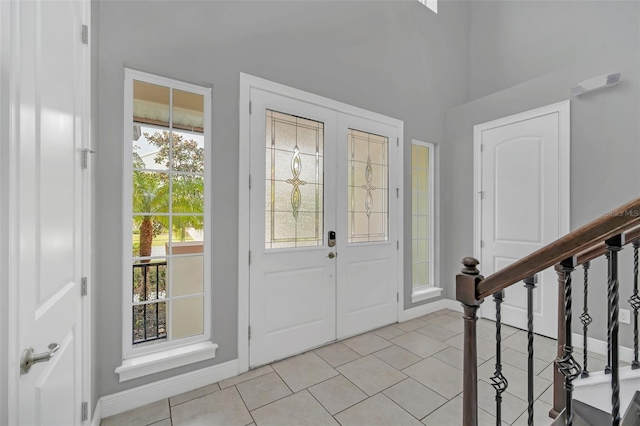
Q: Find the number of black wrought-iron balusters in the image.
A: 7